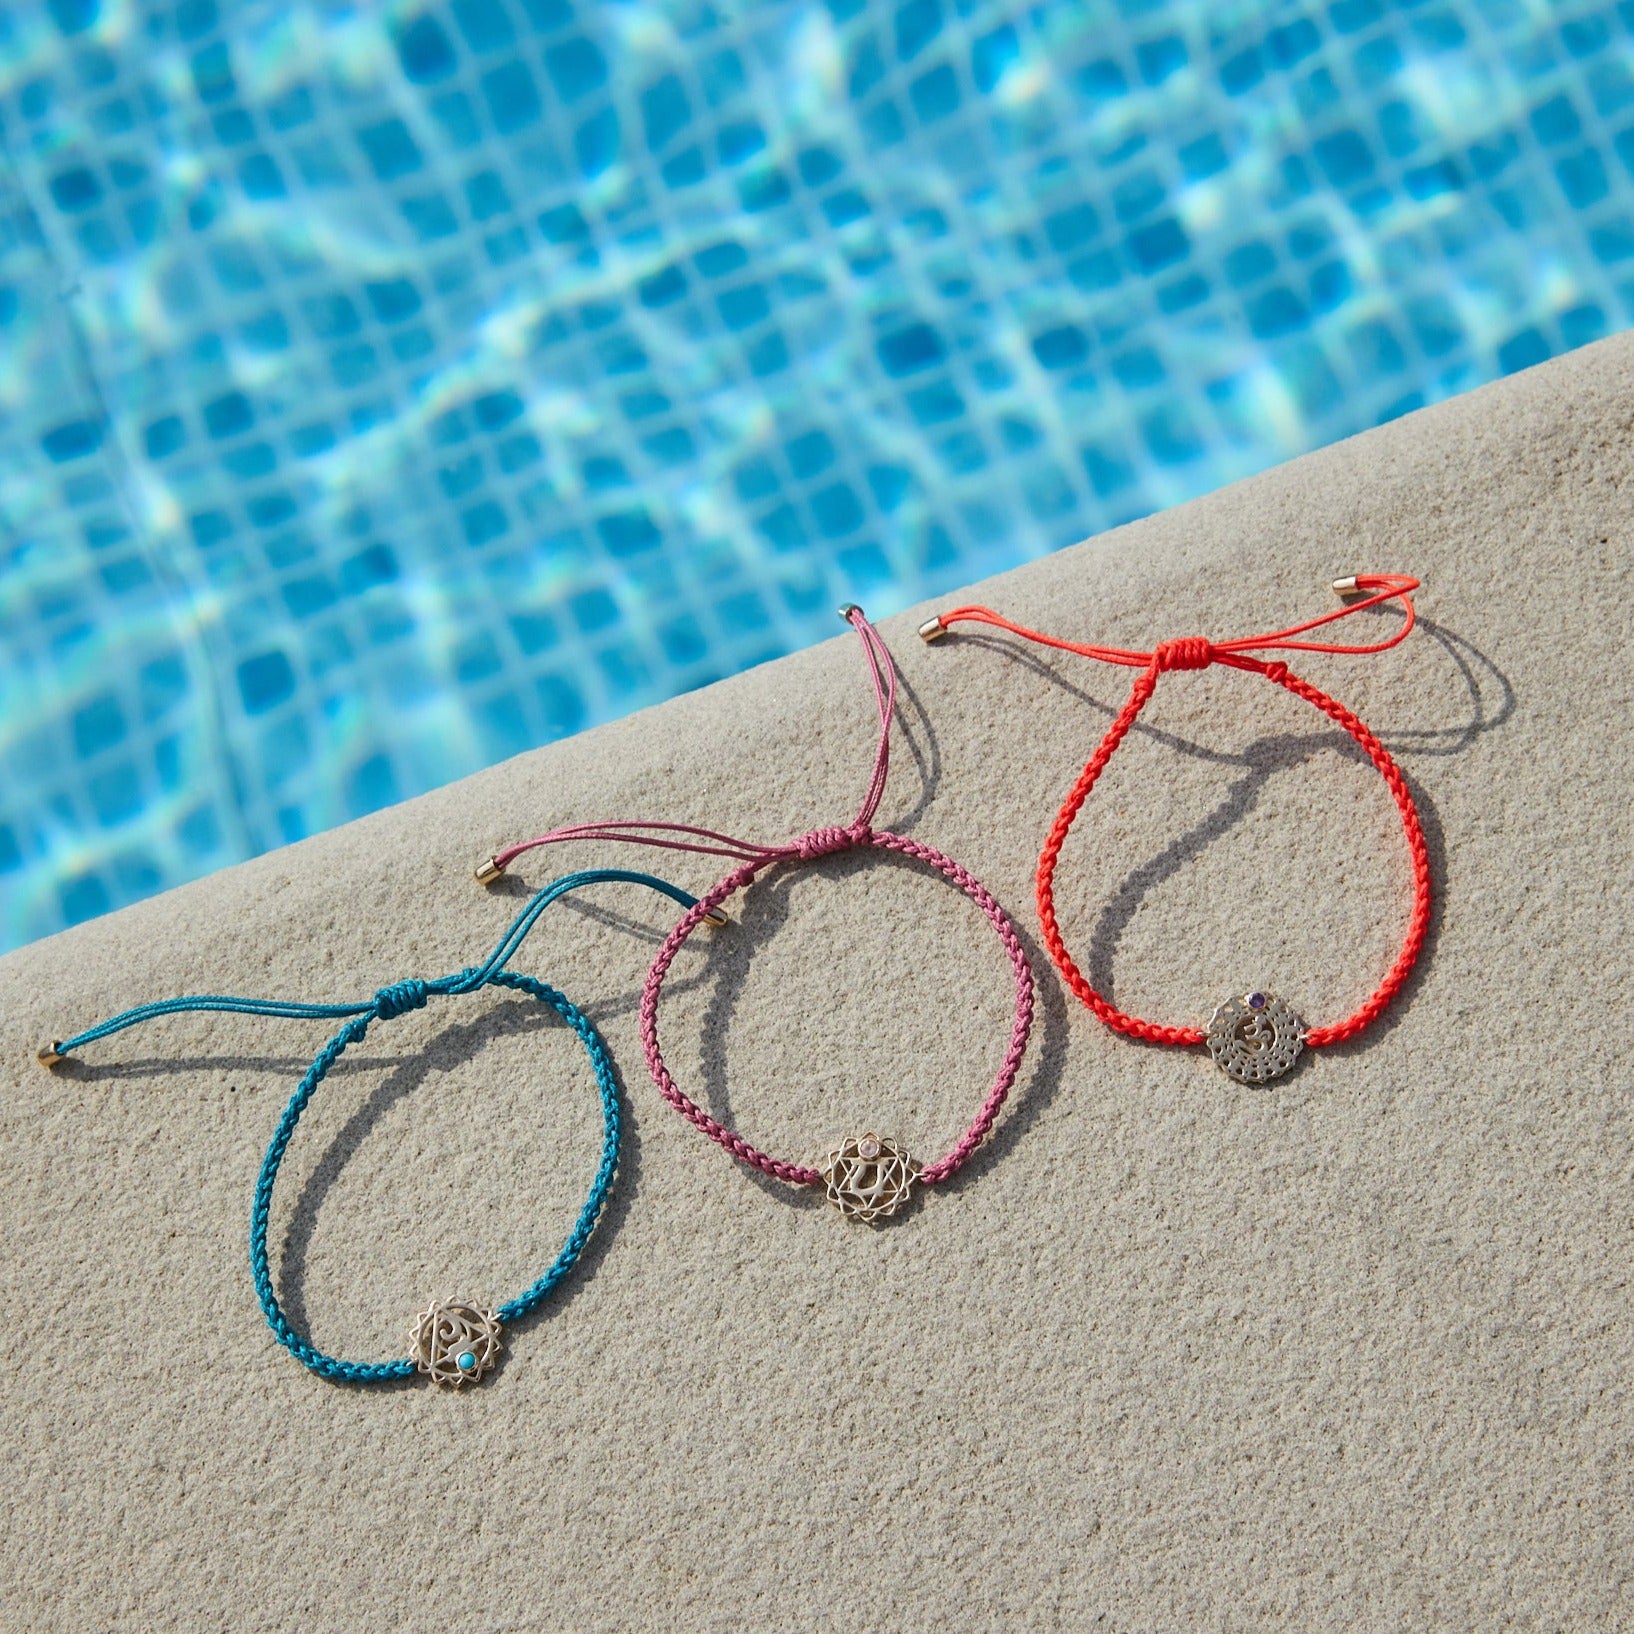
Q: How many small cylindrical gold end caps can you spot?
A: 6